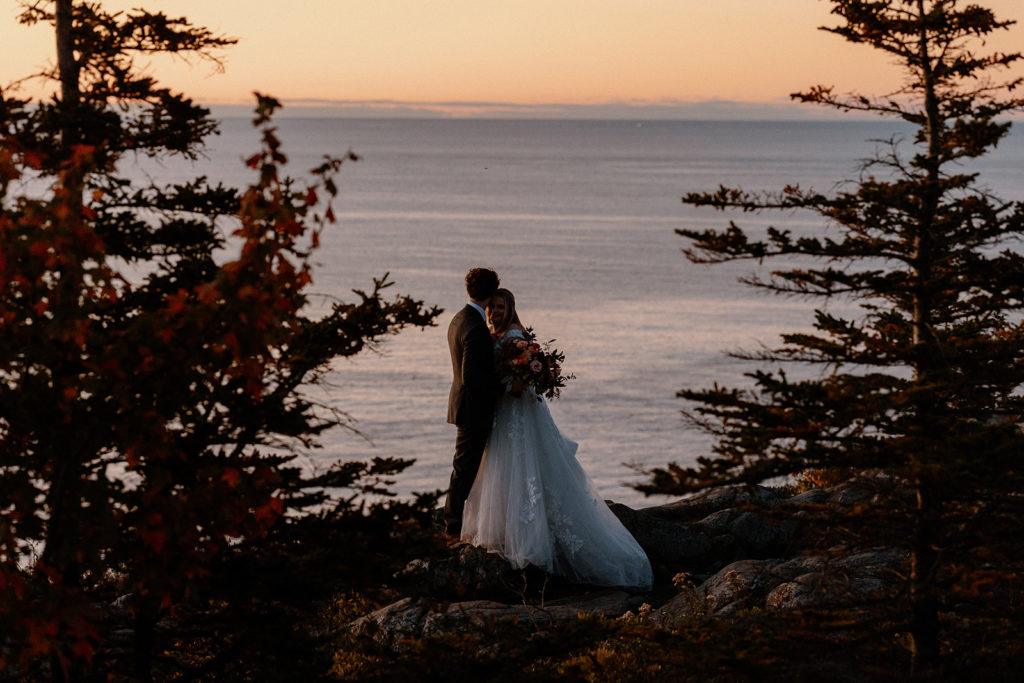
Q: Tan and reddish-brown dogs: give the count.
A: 0